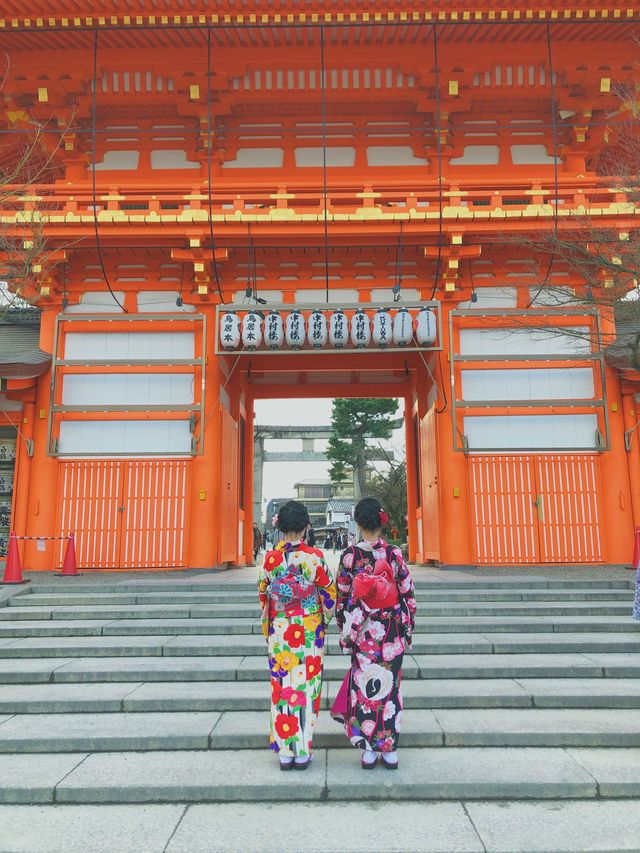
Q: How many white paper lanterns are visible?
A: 10